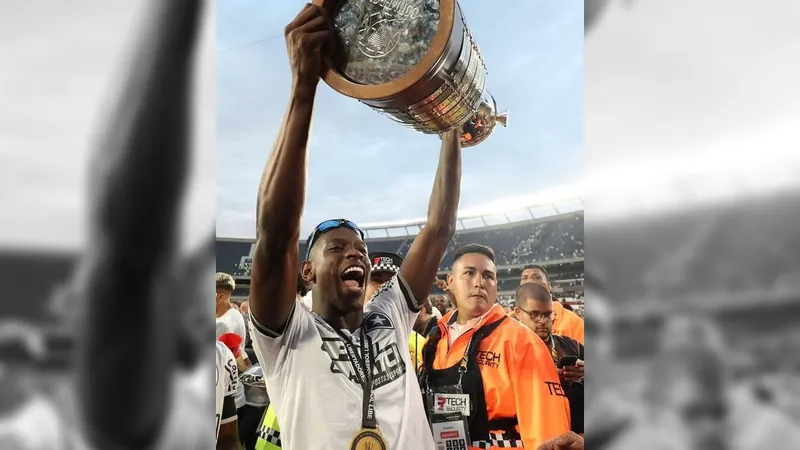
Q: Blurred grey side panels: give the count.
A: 2